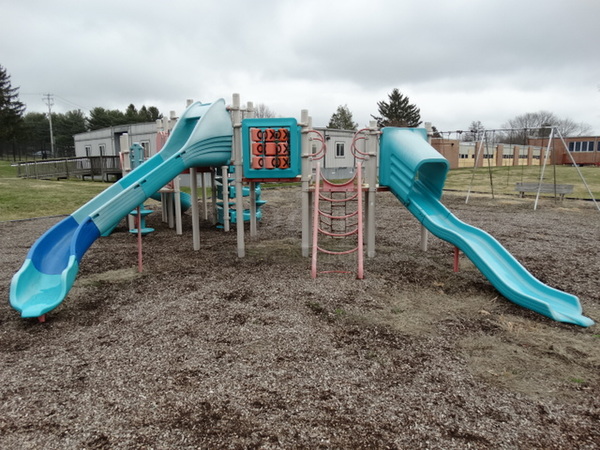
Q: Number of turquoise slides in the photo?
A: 2